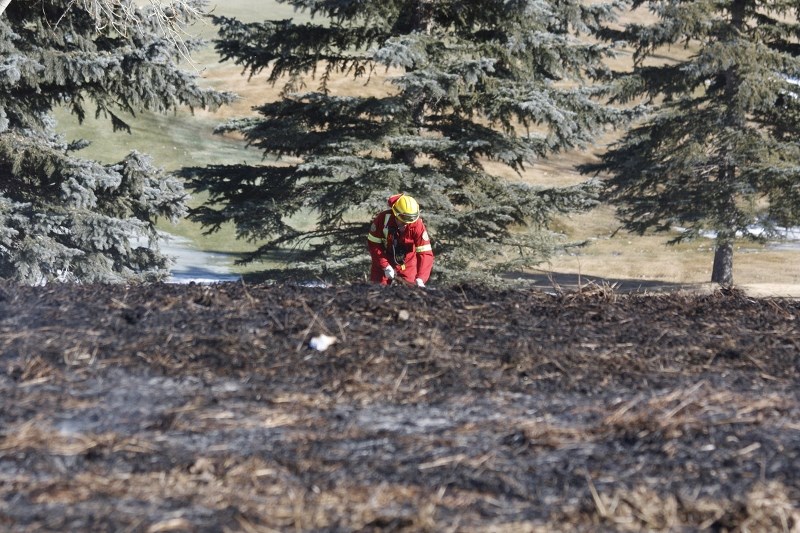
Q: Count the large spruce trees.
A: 3